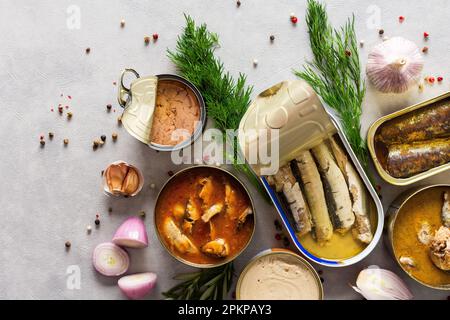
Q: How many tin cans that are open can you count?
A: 6